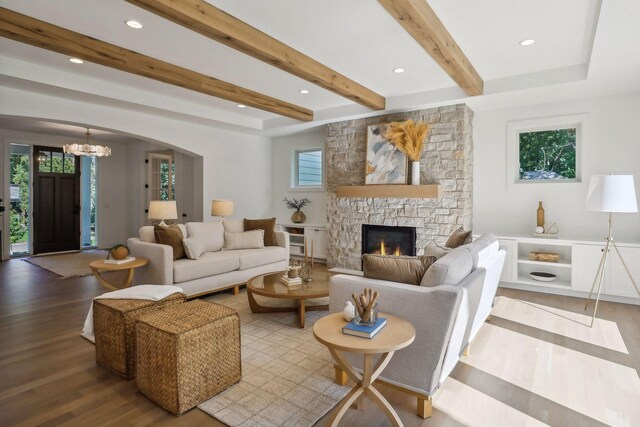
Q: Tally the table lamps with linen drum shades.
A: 2